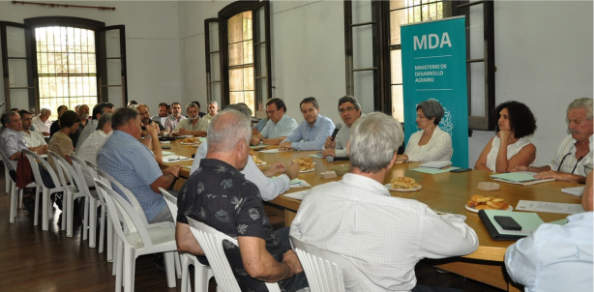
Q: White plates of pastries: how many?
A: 5